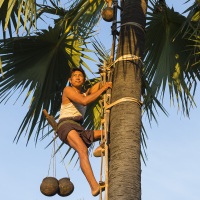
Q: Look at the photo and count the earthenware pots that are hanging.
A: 3